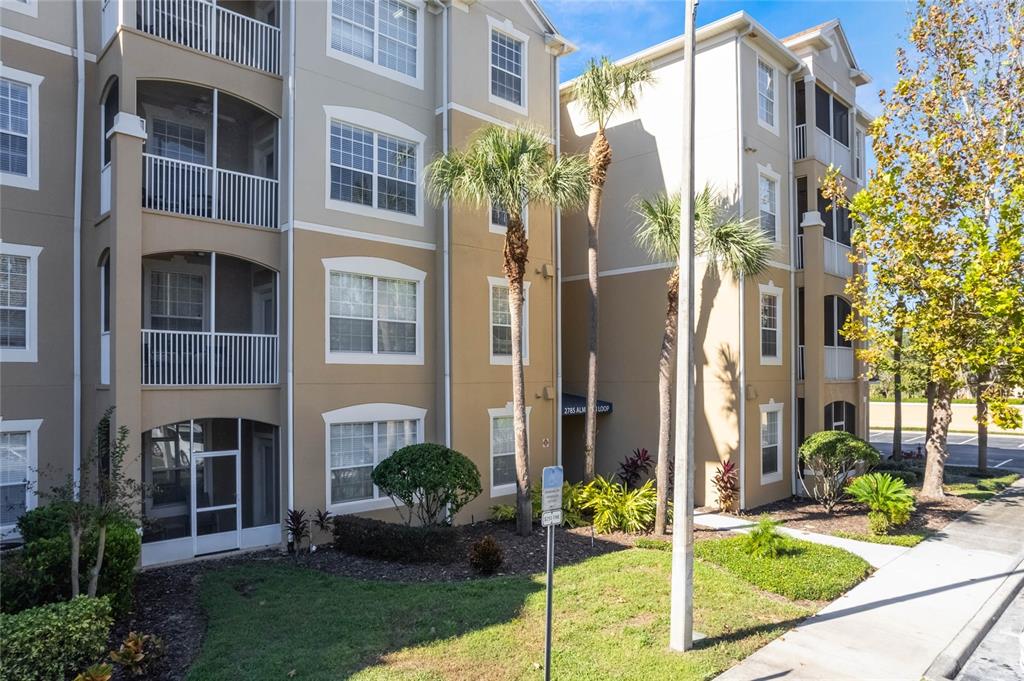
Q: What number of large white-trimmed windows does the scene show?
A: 4